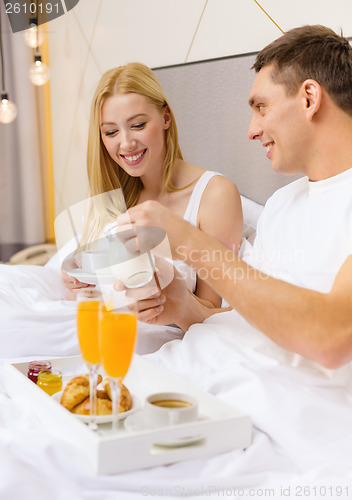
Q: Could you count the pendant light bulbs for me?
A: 3